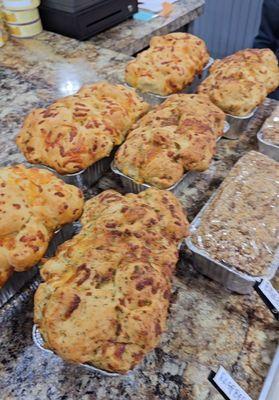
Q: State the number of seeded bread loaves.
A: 2